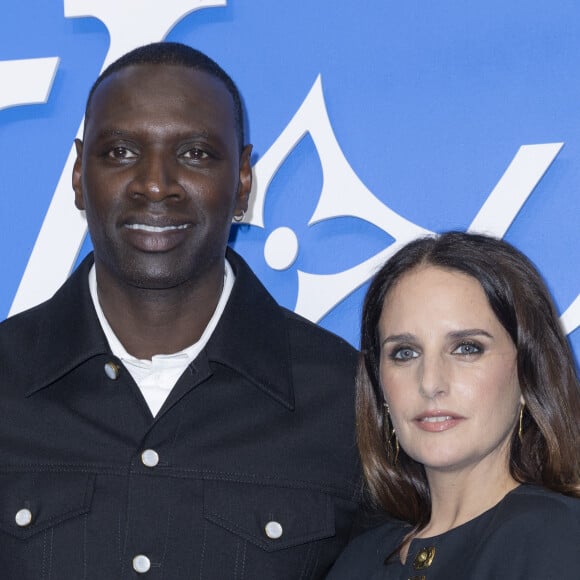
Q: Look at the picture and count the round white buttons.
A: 5